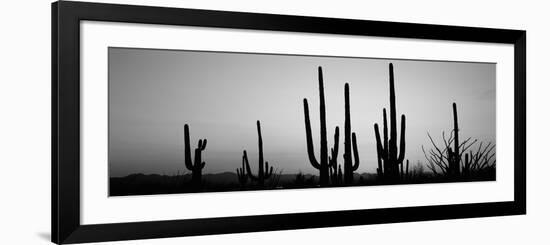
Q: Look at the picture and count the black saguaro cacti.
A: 6